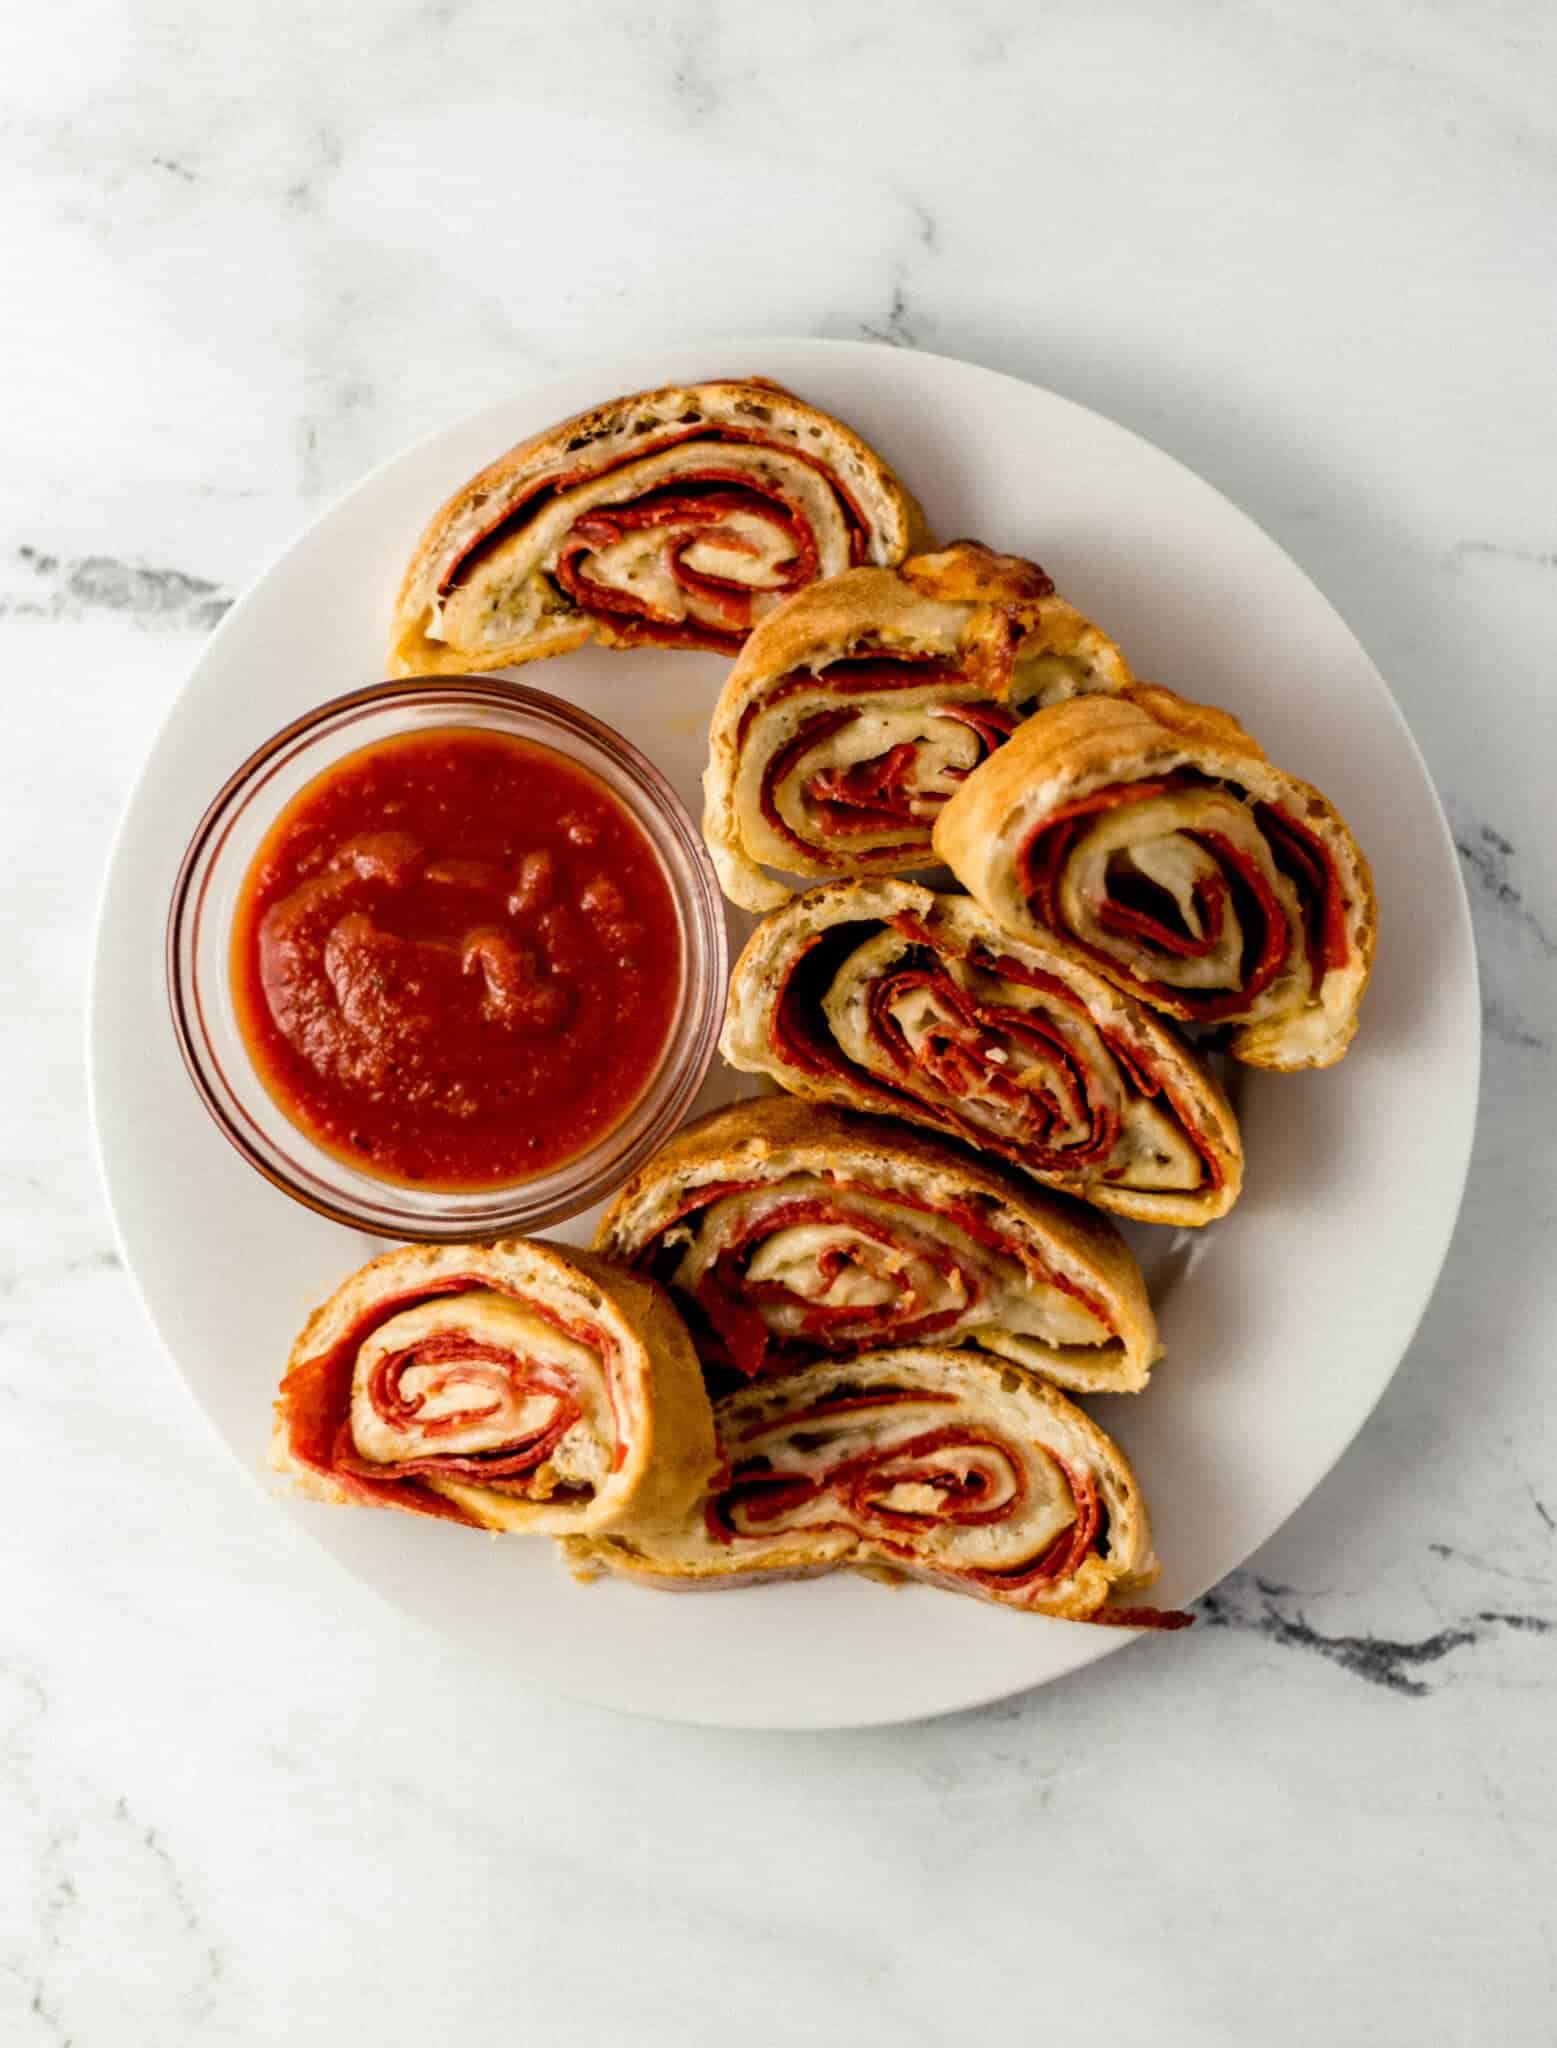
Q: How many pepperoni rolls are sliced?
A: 7